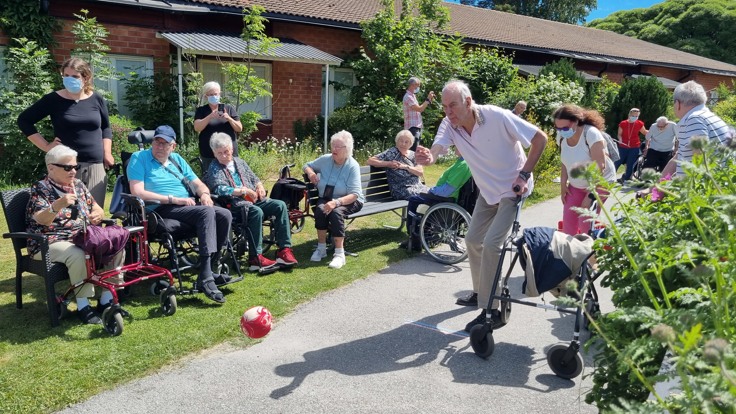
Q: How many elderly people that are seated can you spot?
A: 6